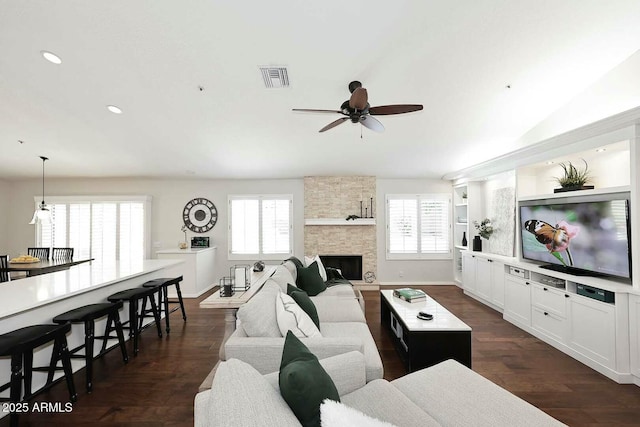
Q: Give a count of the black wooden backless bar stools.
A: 4